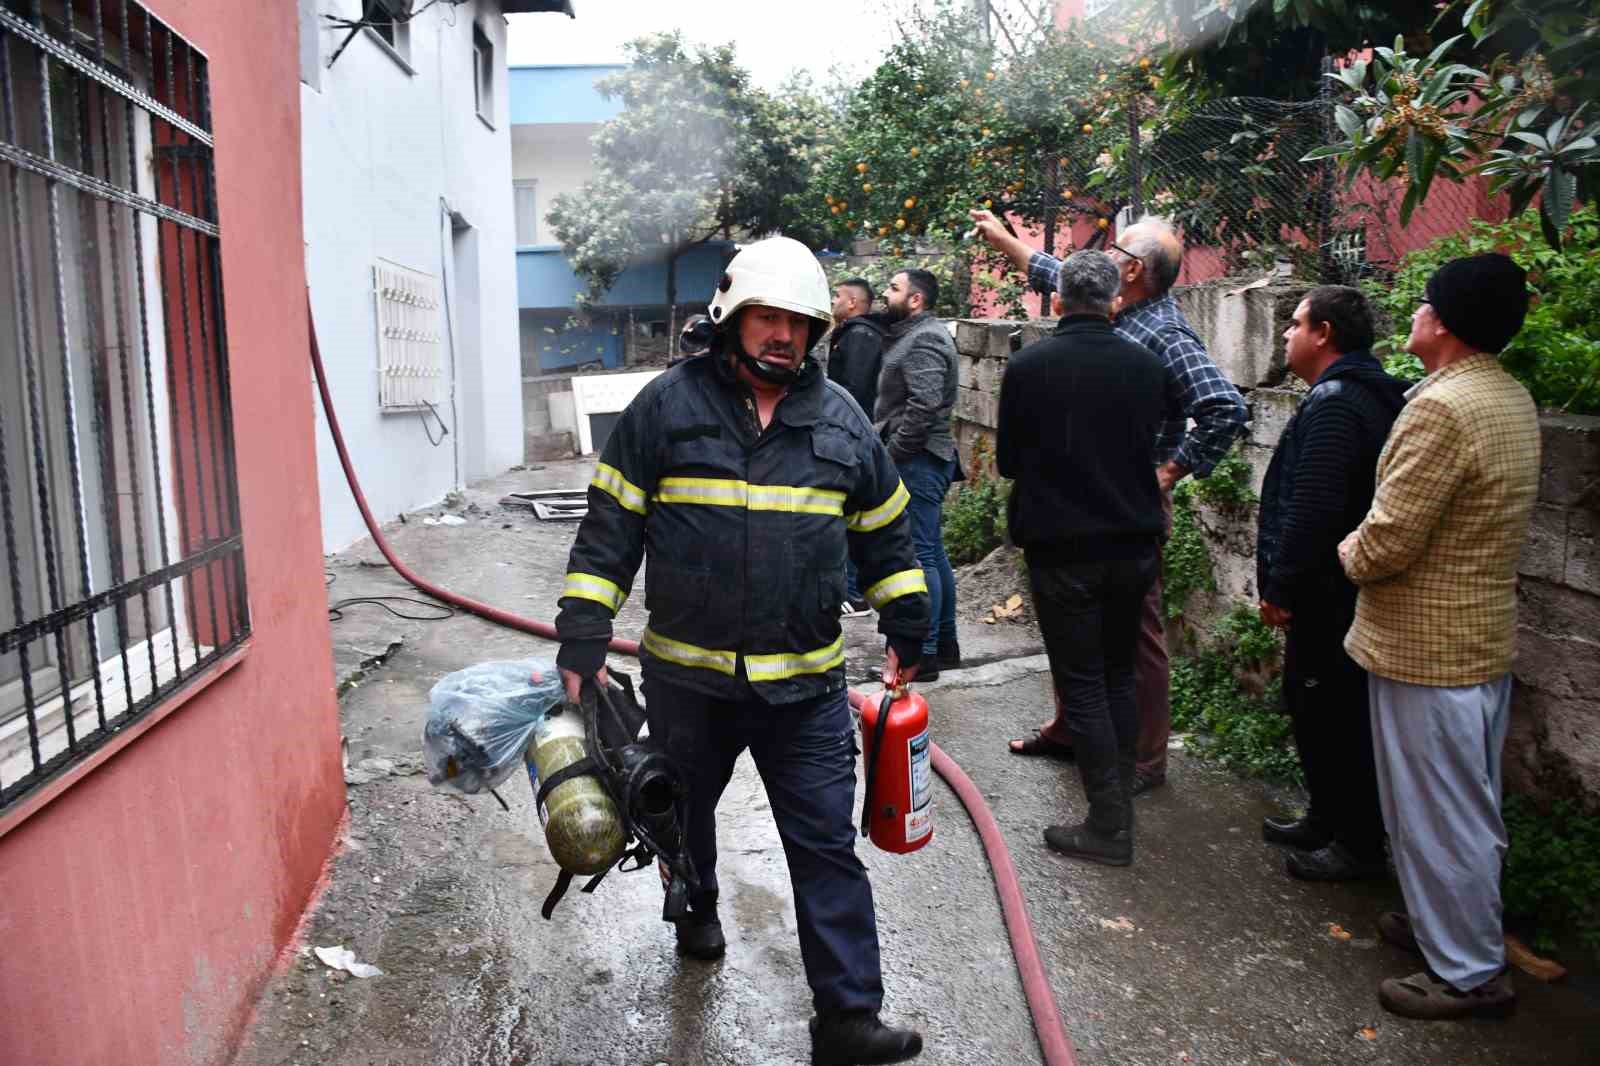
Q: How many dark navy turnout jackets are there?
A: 1